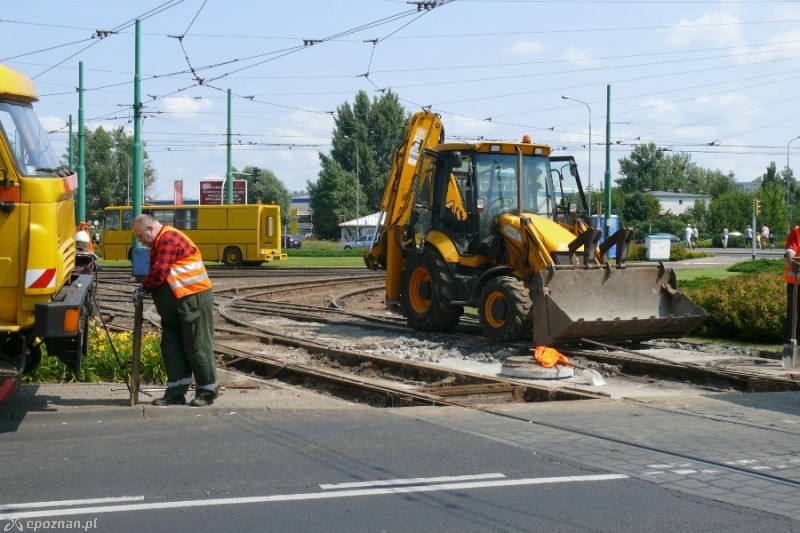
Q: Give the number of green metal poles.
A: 5